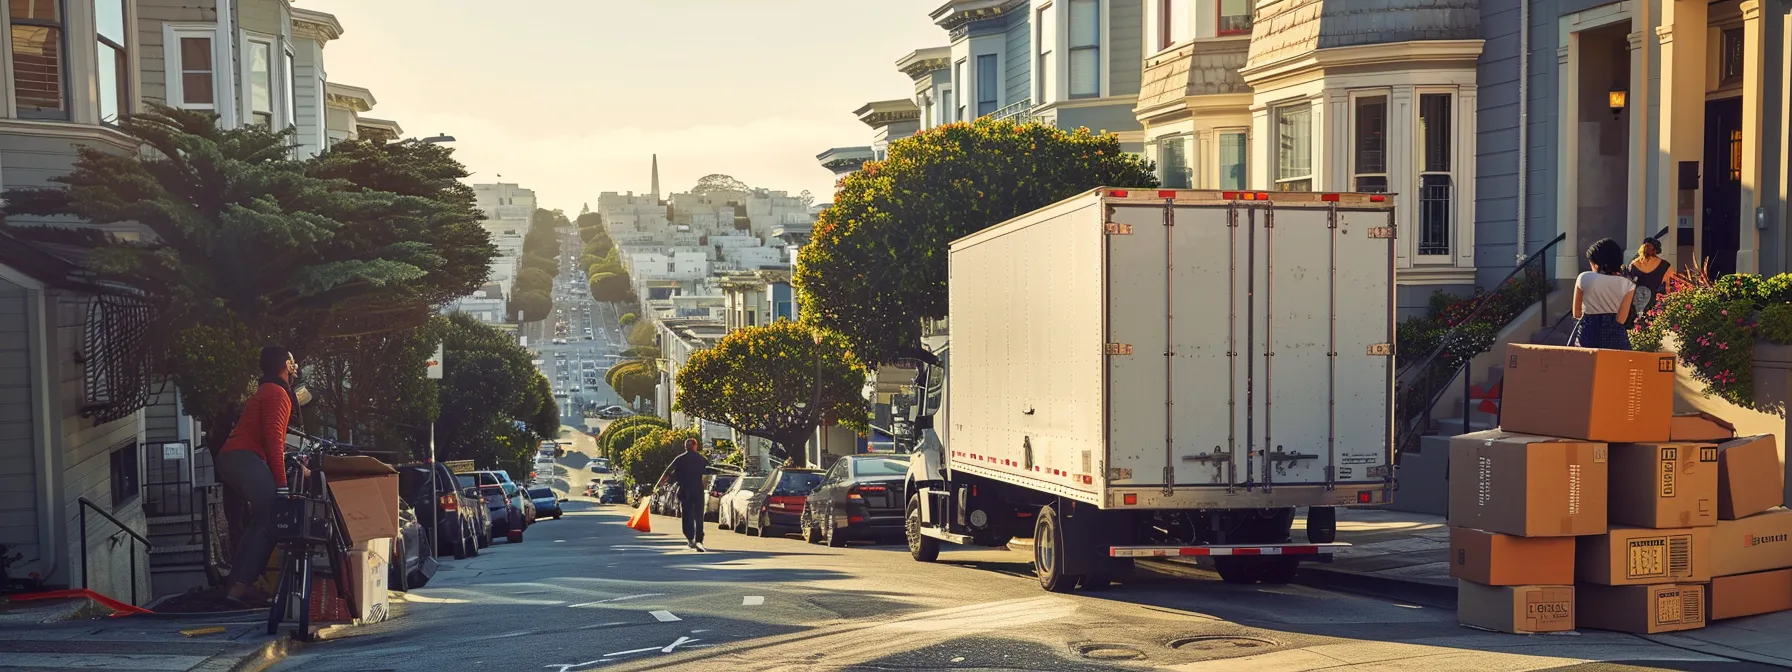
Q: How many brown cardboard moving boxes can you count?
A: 12